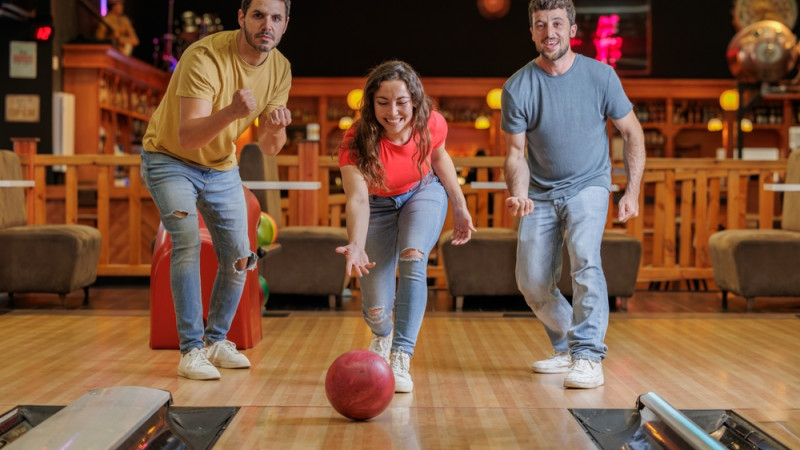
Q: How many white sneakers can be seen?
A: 6